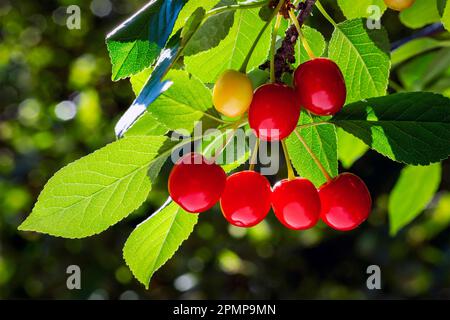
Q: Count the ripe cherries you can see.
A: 6